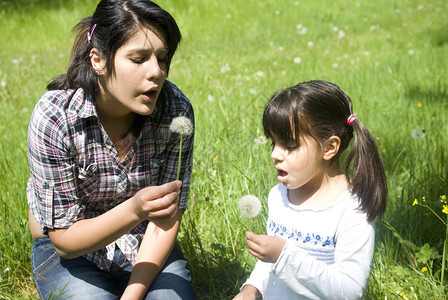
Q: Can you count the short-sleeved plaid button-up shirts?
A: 1